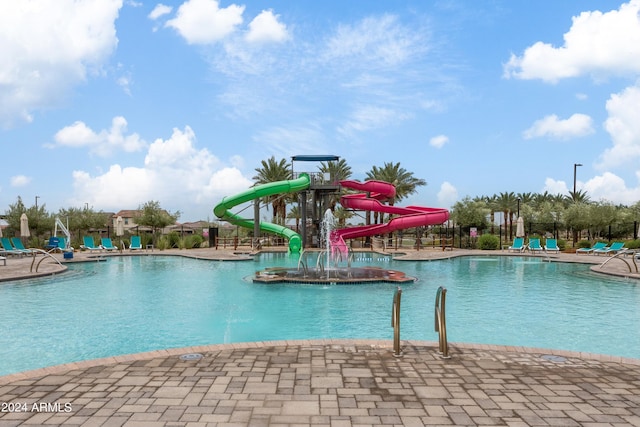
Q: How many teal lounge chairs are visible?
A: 11